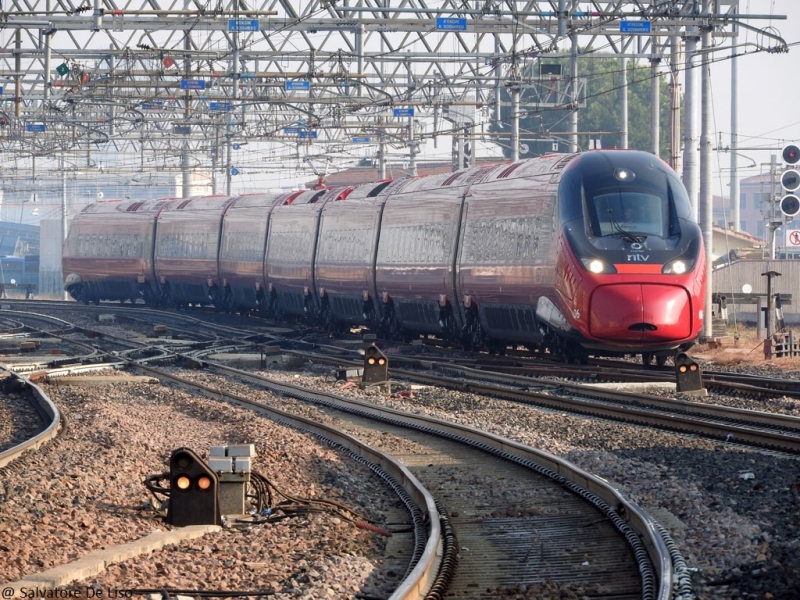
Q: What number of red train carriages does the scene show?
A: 7